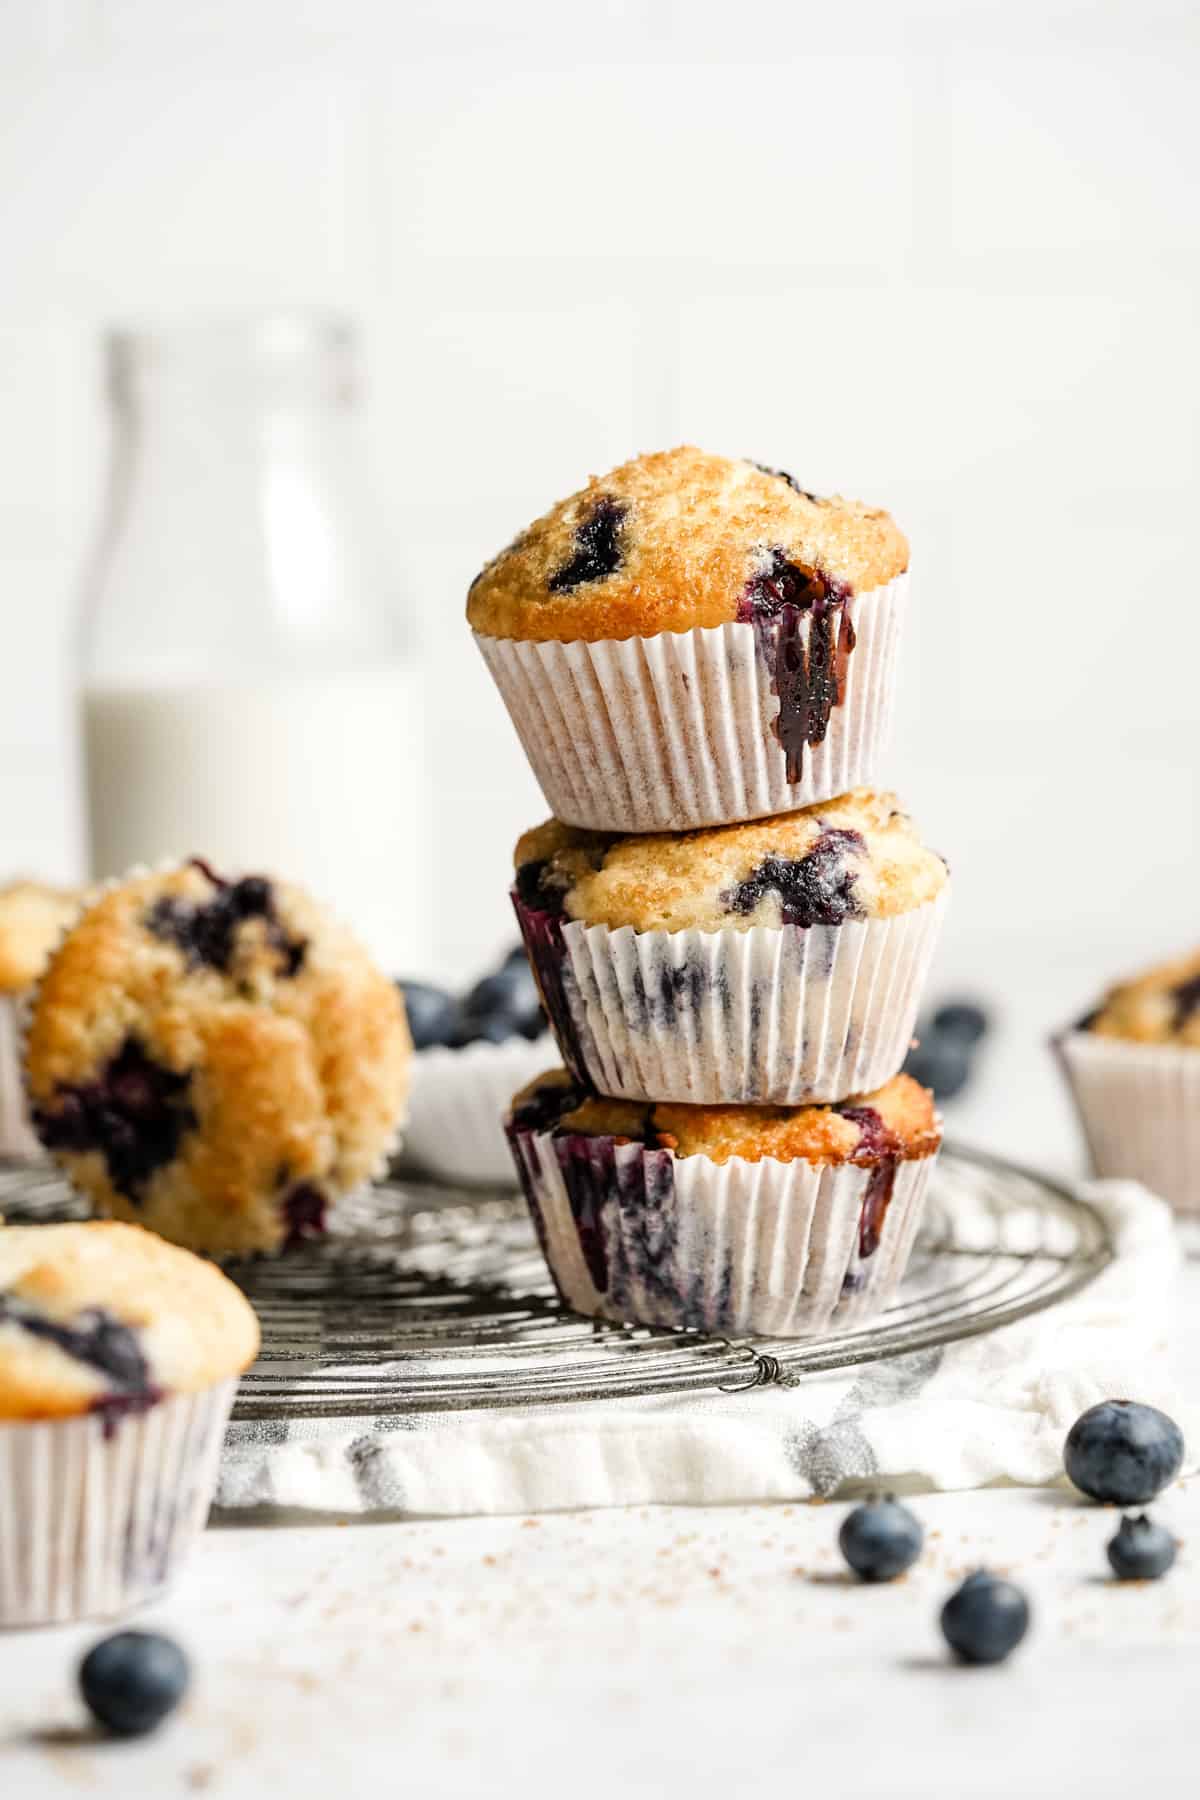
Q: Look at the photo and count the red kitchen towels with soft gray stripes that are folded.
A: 0